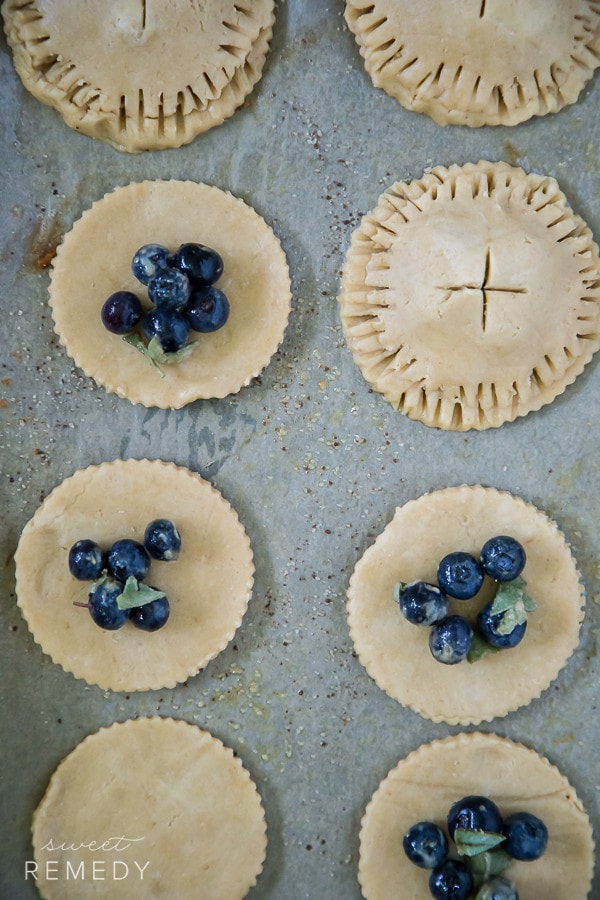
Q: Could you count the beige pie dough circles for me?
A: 8